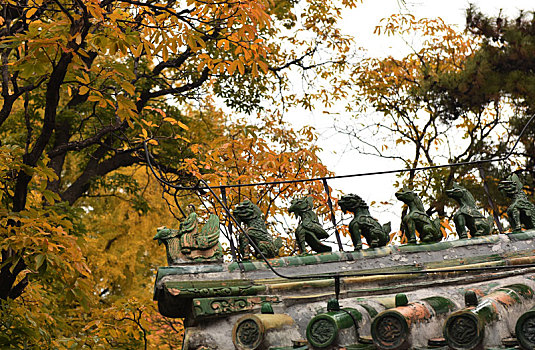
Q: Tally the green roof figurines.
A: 7